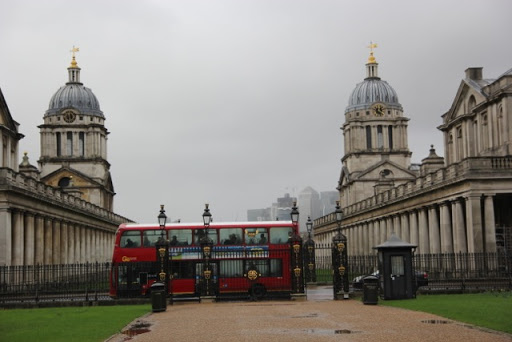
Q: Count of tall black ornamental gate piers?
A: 5